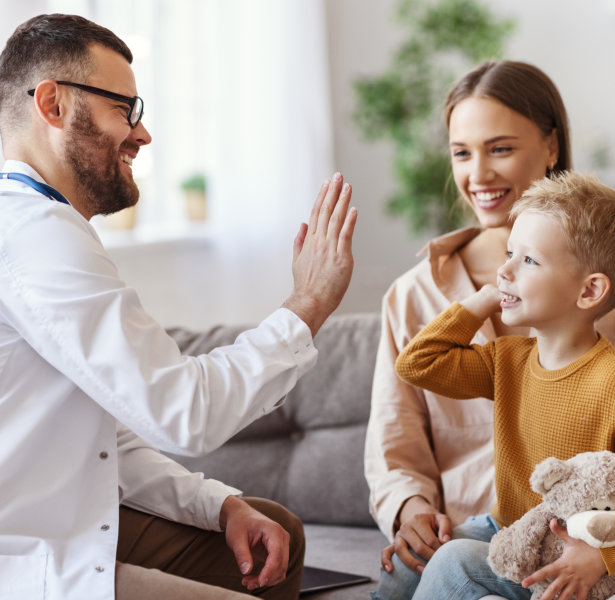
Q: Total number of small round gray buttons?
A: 3